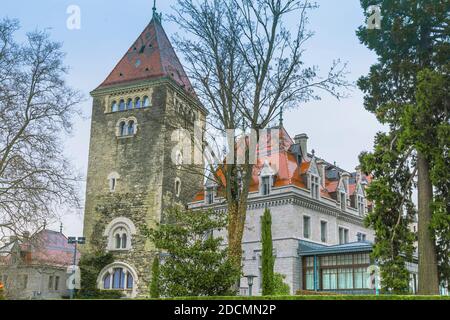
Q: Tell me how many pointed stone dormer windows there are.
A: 5